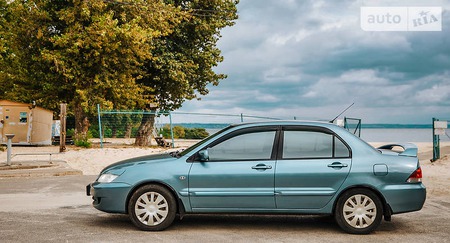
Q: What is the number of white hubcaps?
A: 2